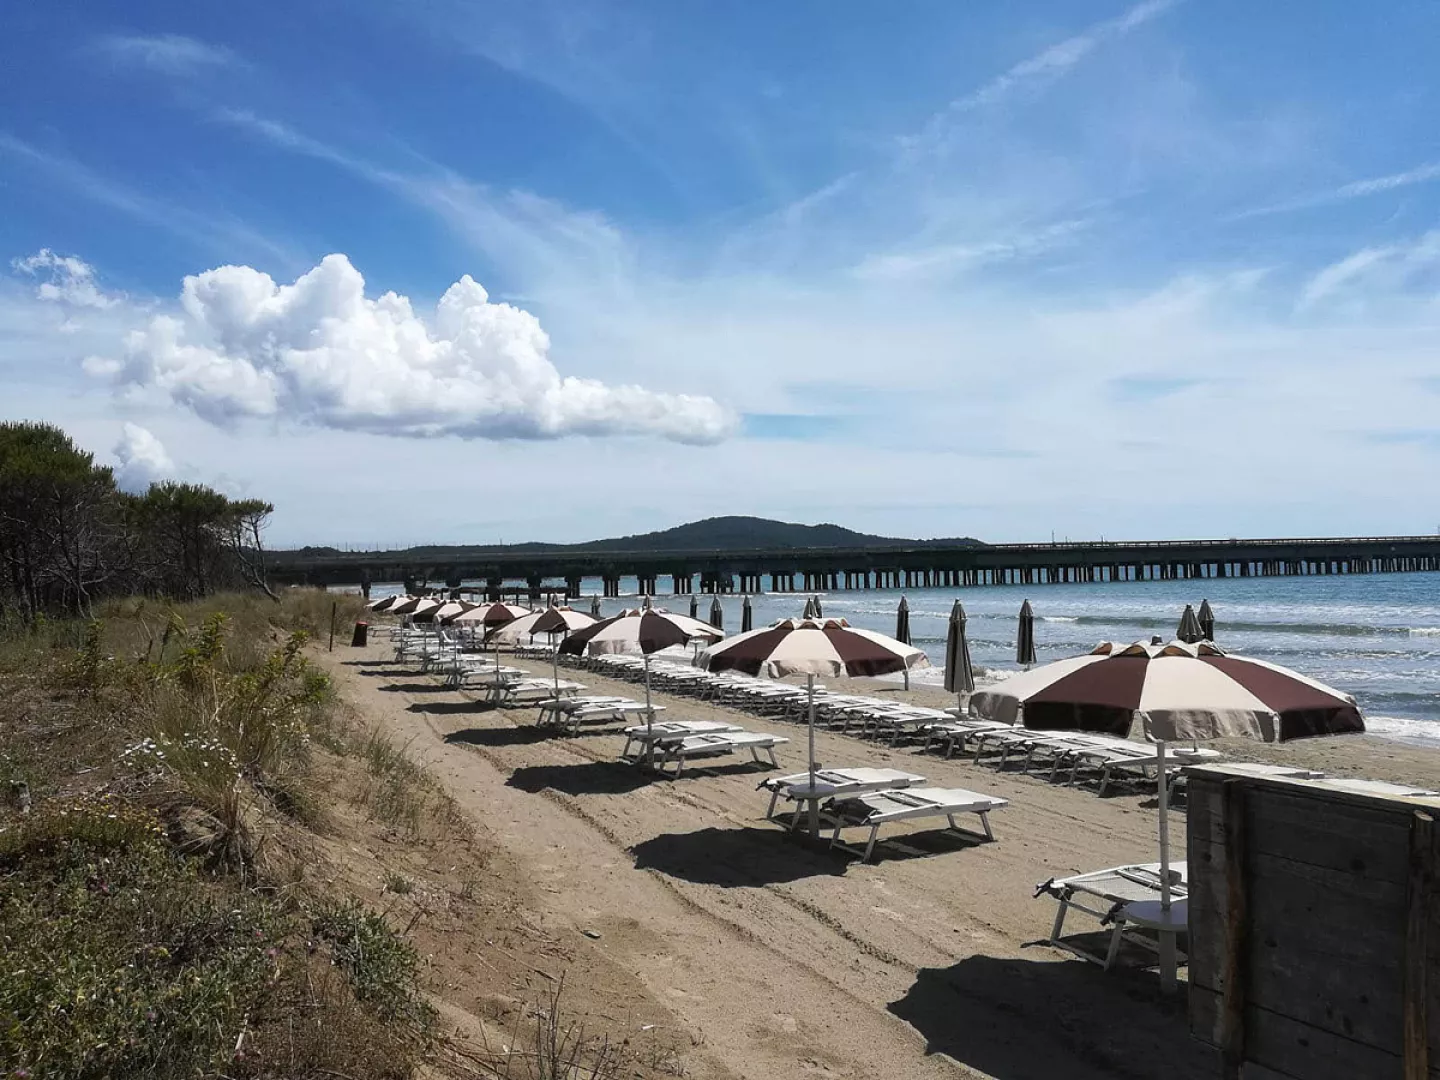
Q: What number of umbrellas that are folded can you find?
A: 13